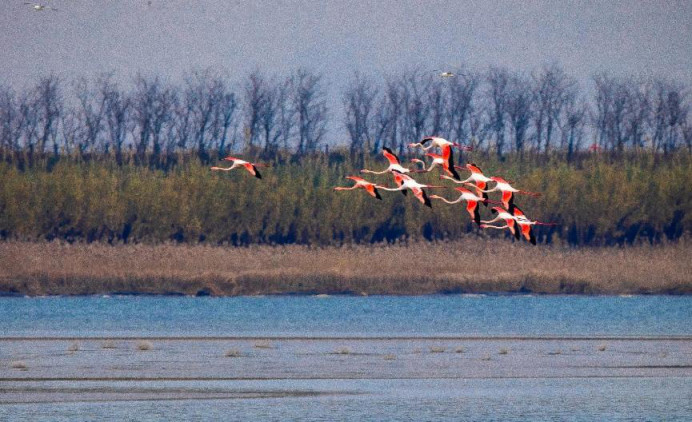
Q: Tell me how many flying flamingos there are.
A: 11